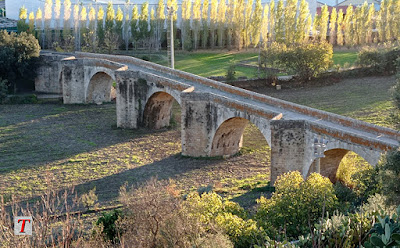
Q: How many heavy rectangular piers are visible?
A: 4